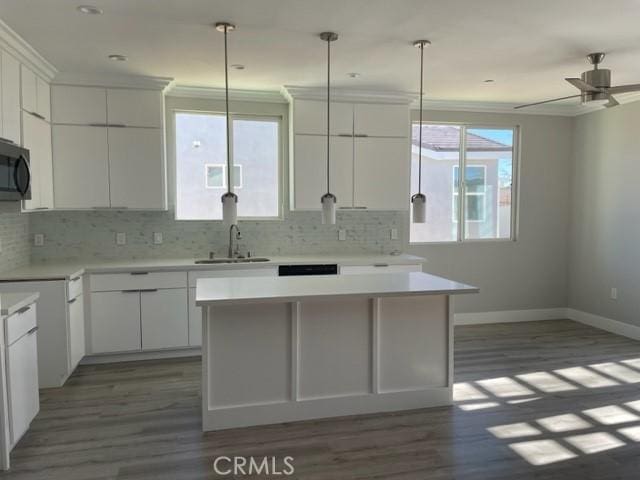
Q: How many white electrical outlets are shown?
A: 6